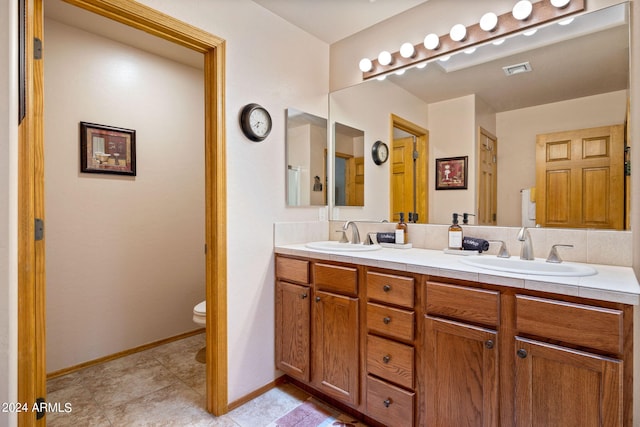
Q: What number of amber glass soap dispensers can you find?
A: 2